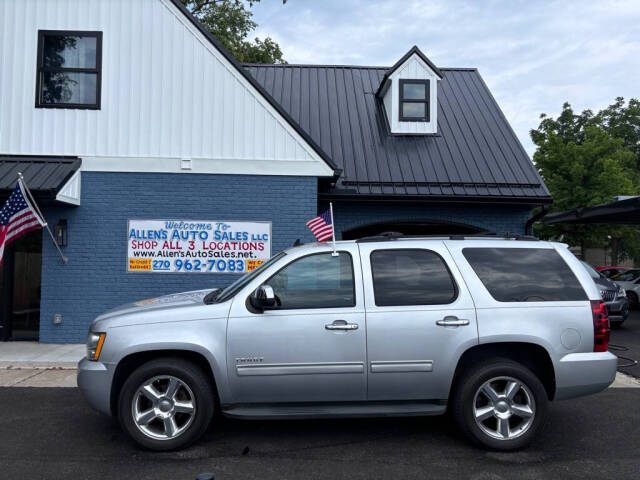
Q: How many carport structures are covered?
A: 1